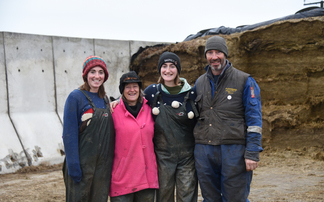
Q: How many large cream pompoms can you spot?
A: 3